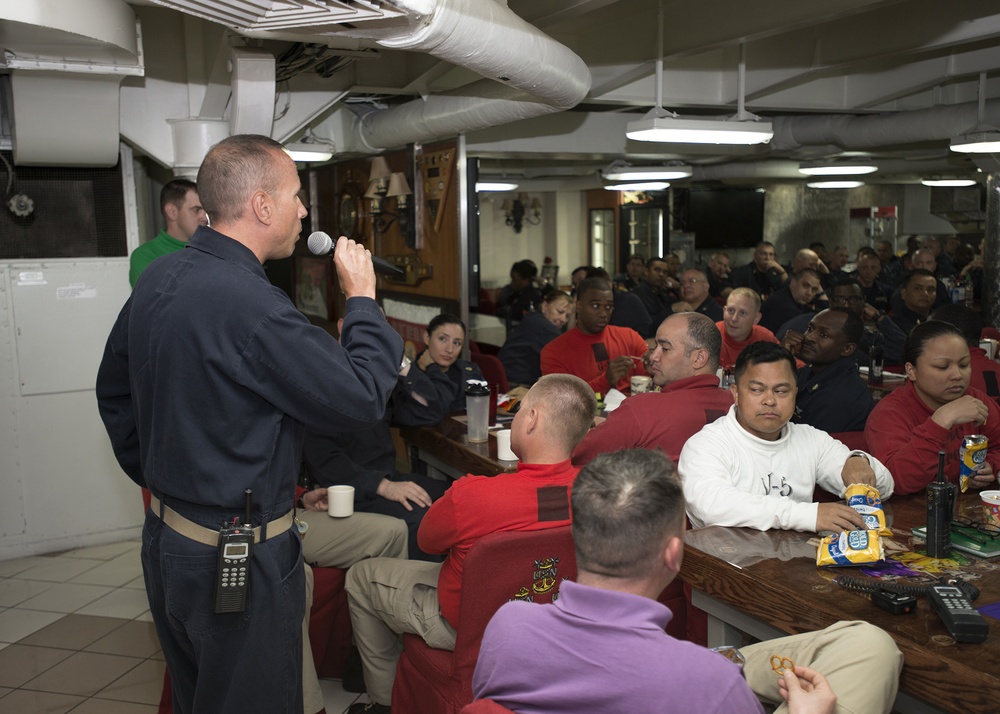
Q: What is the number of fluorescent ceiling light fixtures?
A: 9